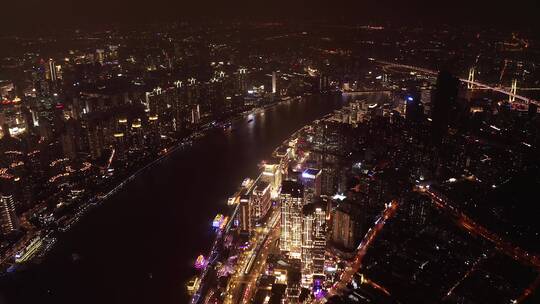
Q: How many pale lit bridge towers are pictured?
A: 2